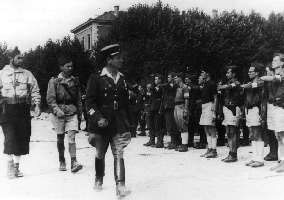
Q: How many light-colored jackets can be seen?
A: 1